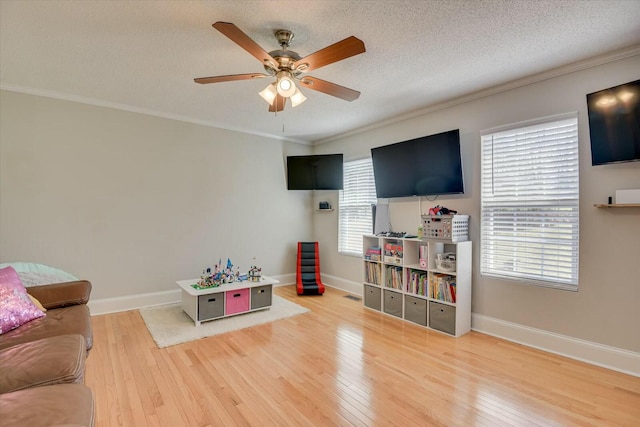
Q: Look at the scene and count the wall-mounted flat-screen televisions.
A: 3